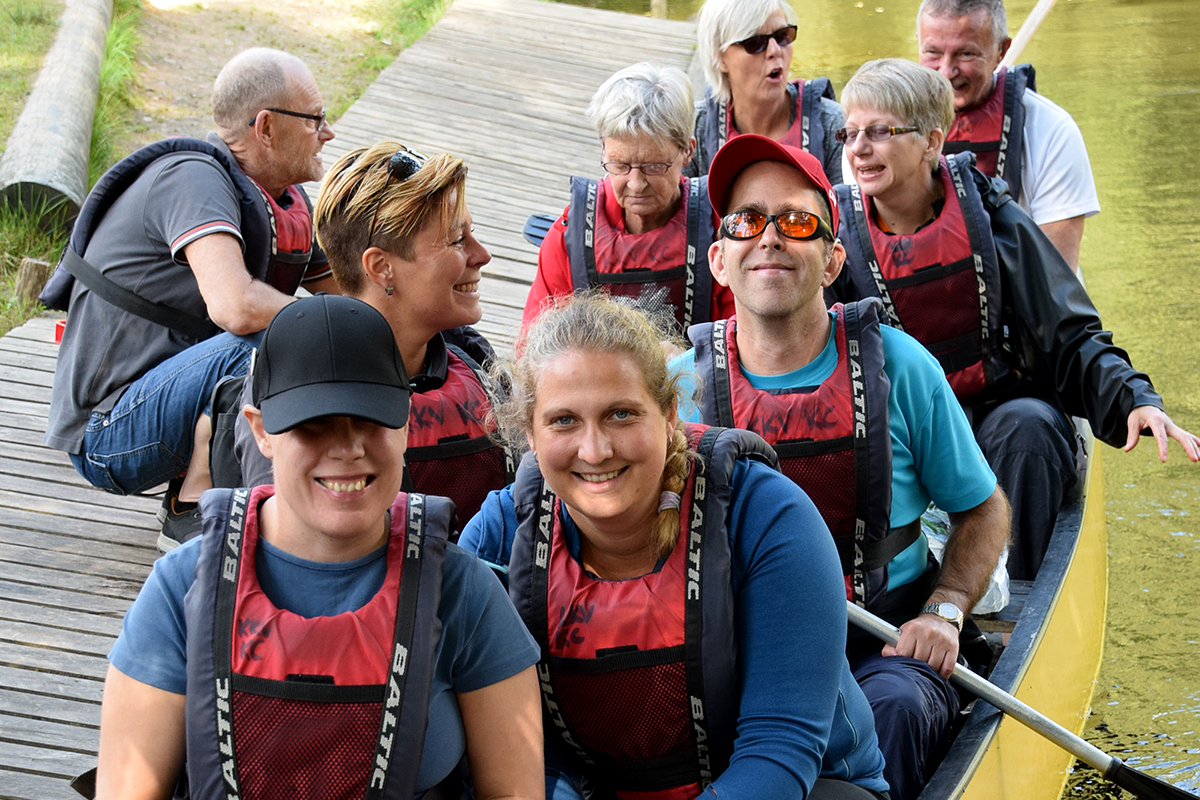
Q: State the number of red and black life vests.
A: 9